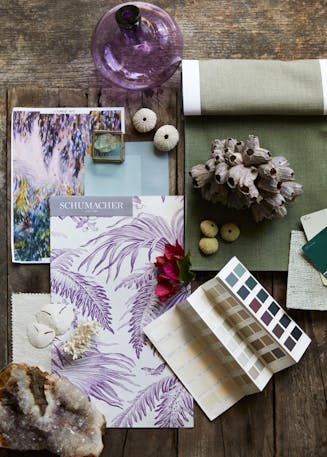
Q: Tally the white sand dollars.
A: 2